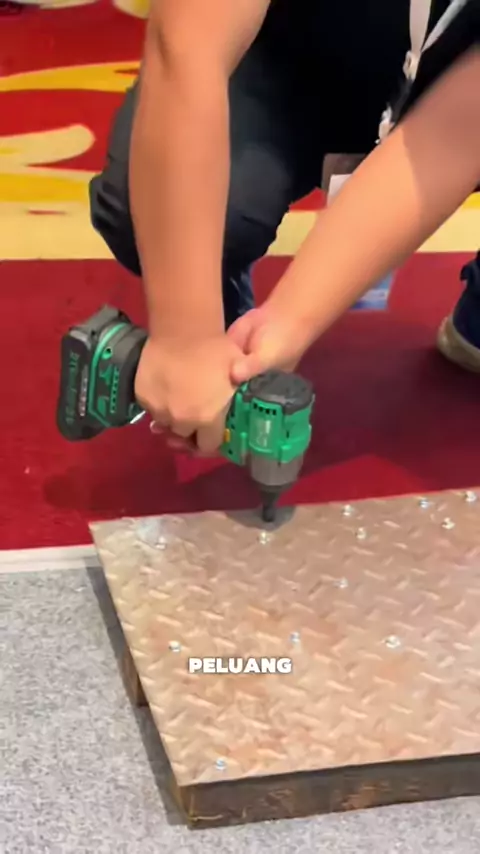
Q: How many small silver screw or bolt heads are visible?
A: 12